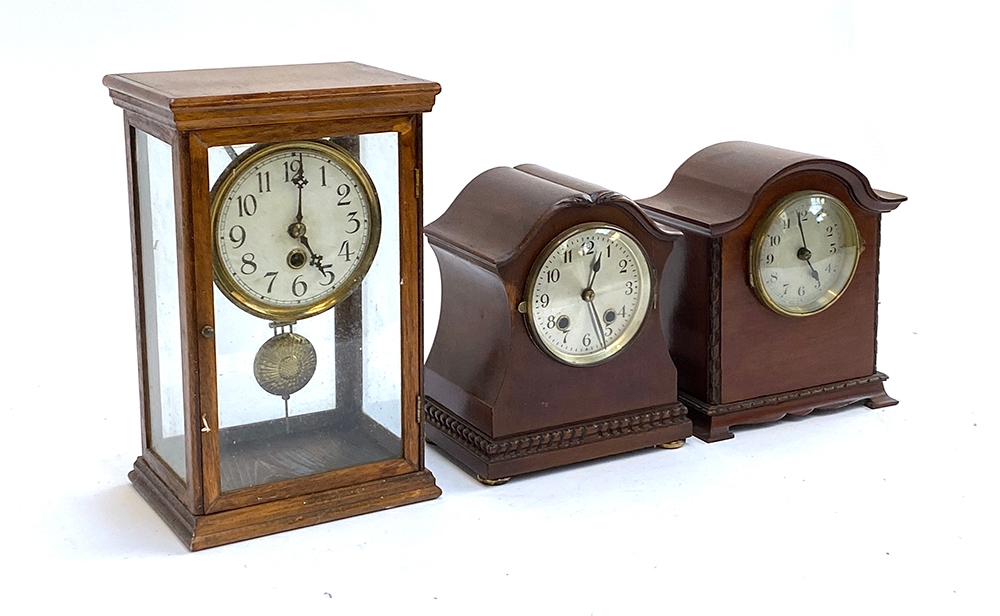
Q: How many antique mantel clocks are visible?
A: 3